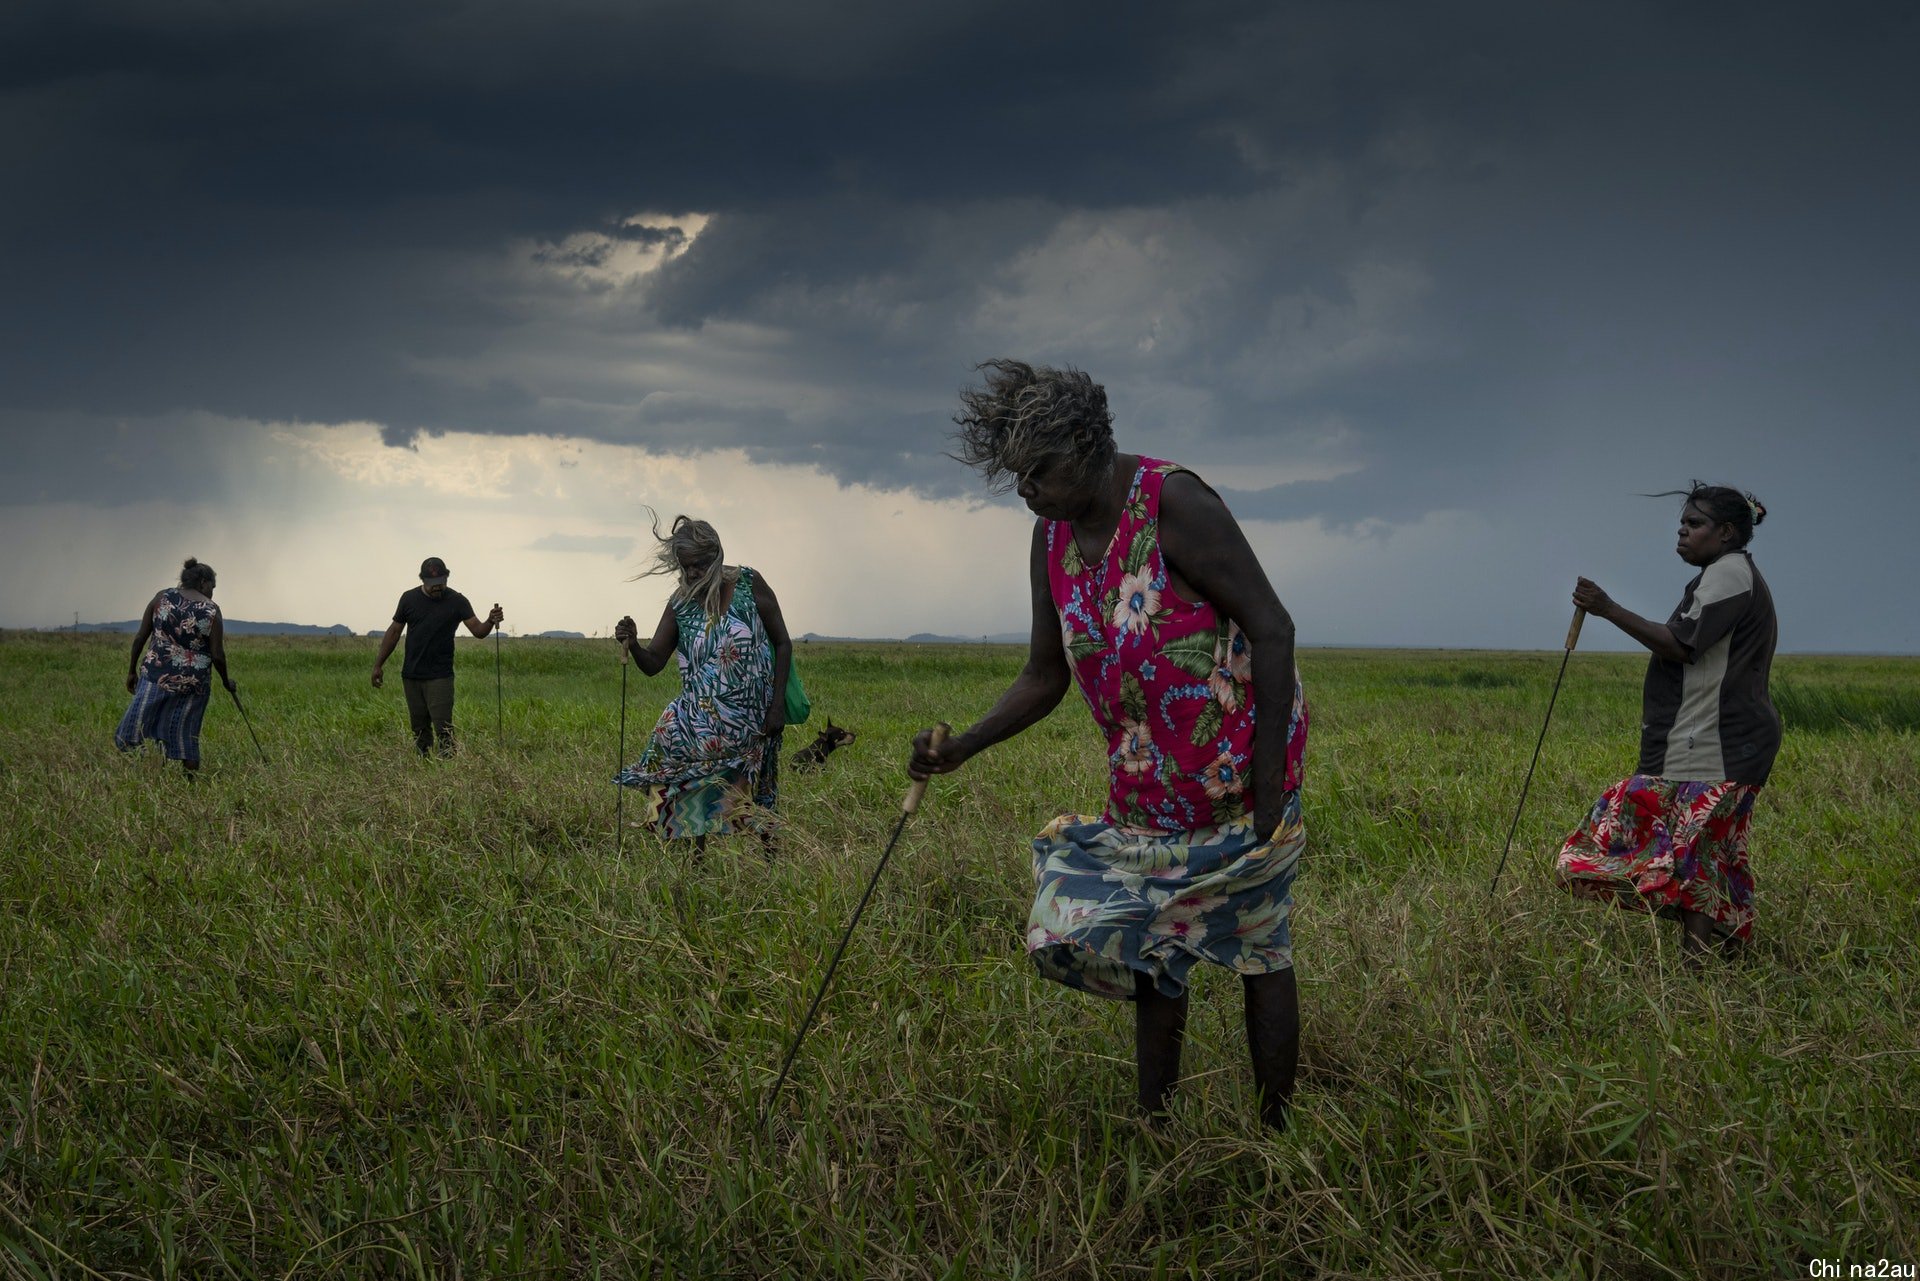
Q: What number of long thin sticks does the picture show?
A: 5